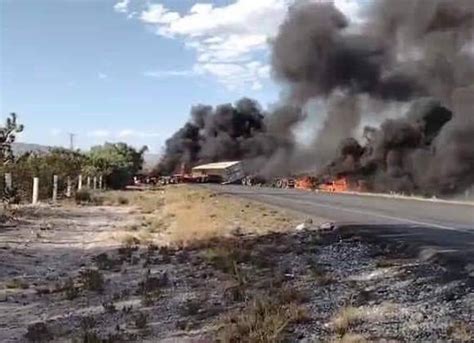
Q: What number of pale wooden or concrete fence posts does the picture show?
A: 8